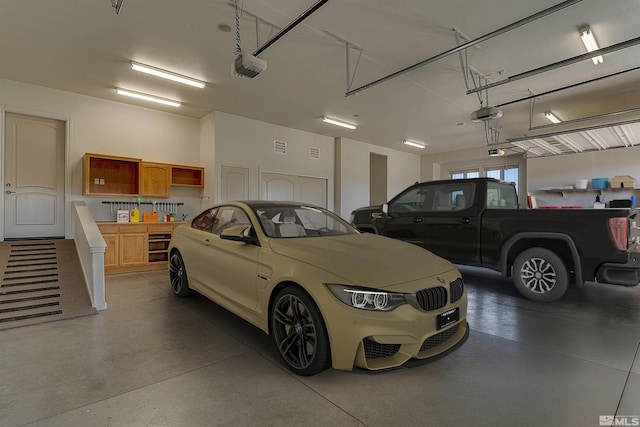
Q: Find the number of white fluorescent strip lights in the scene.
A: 6